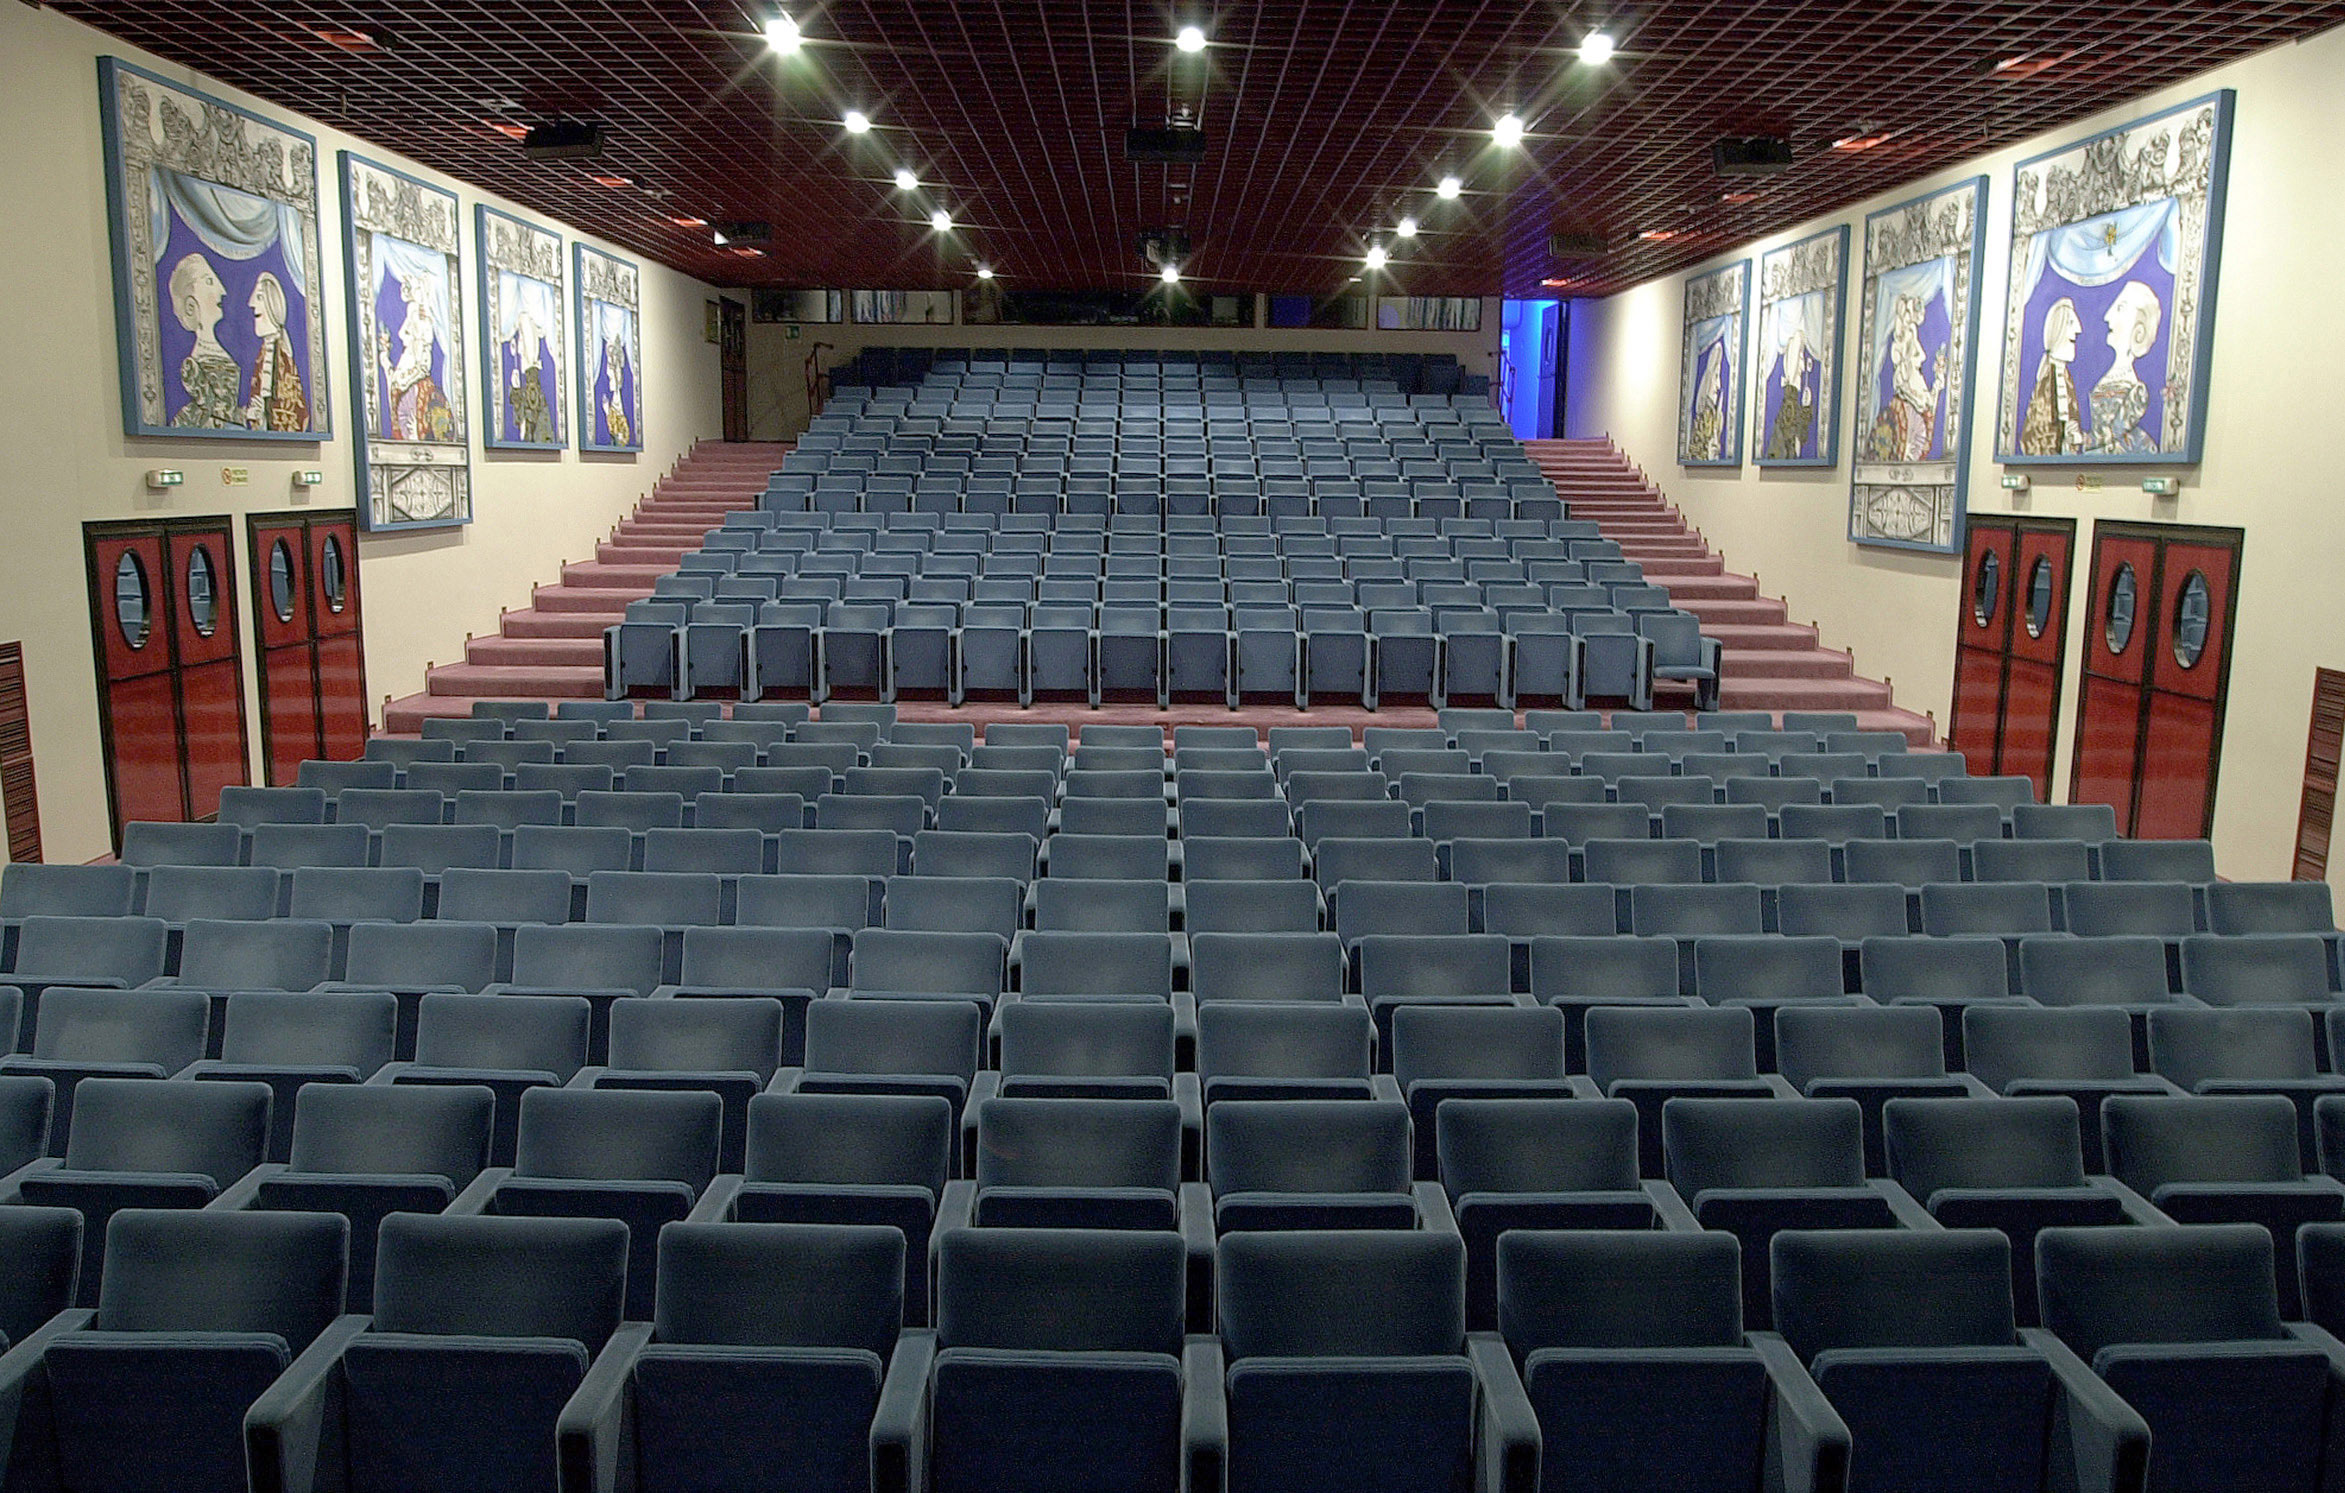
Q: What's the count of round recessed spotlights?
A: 12